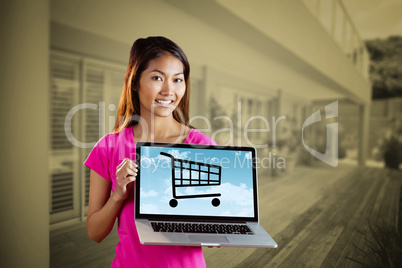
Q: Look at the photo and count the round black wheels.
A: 2